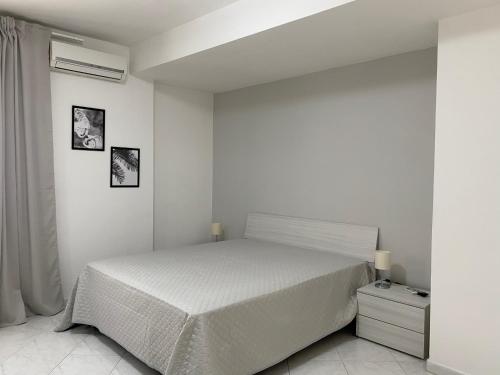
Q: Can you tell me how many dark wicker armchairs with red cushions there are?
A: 0